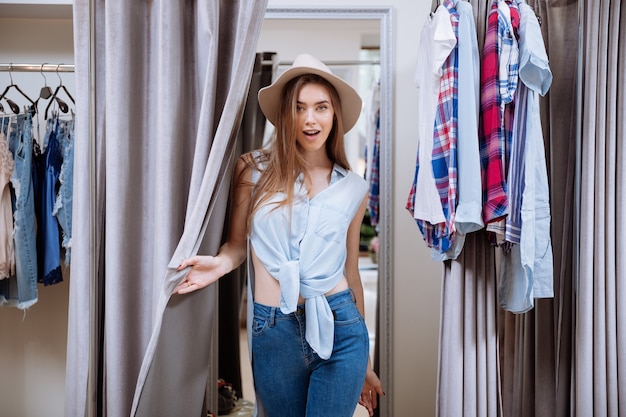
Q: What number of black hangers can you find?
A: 3